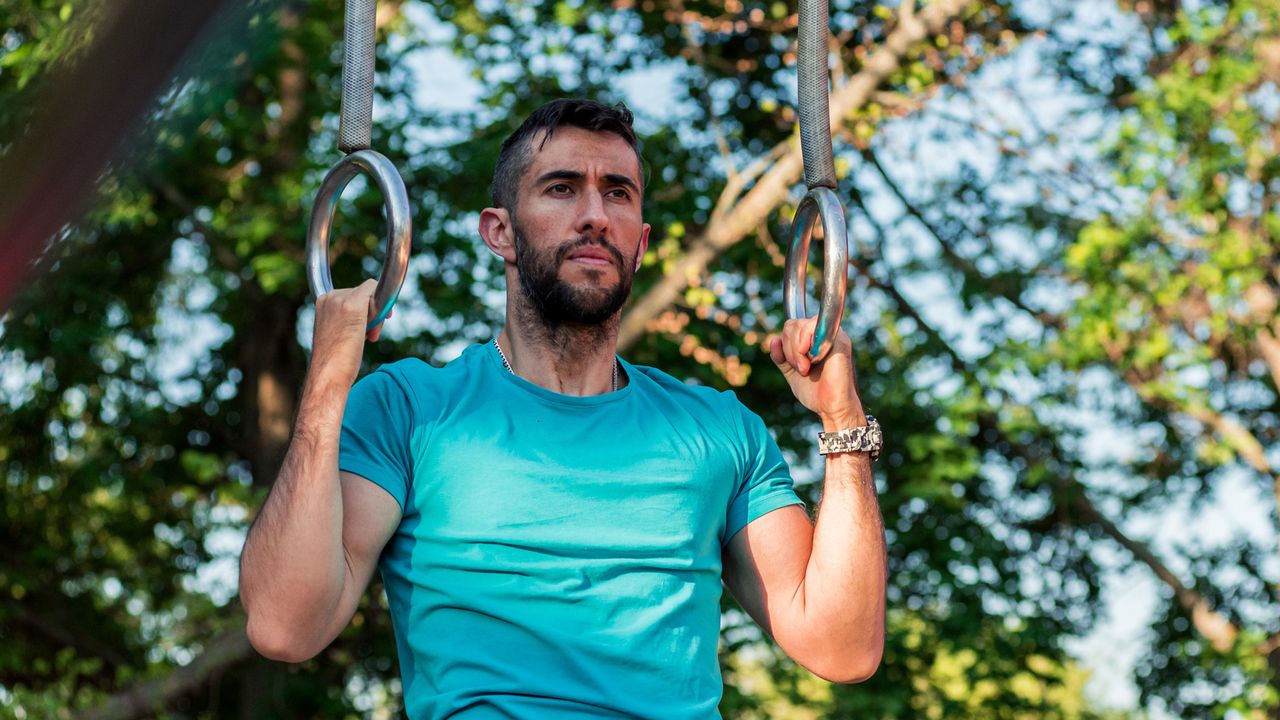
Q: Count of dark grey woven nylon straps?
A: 2